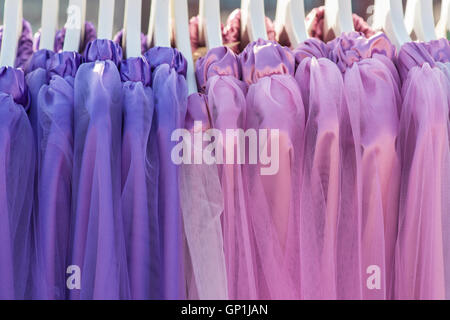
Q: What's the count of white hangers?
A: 14